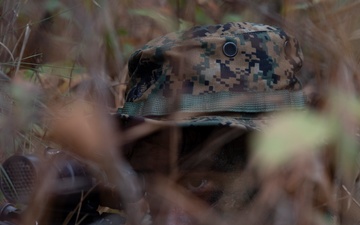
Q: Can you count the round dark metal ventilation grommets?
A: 1